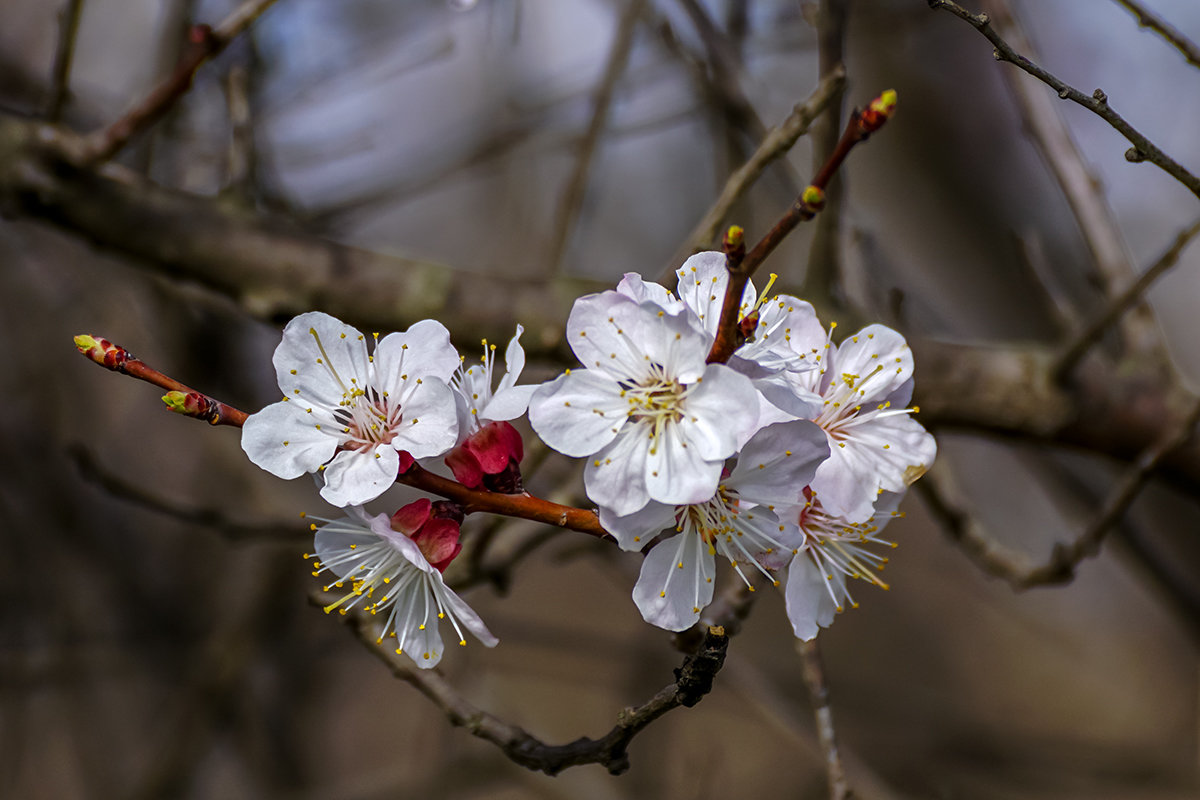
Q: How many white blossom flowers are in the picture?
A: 8